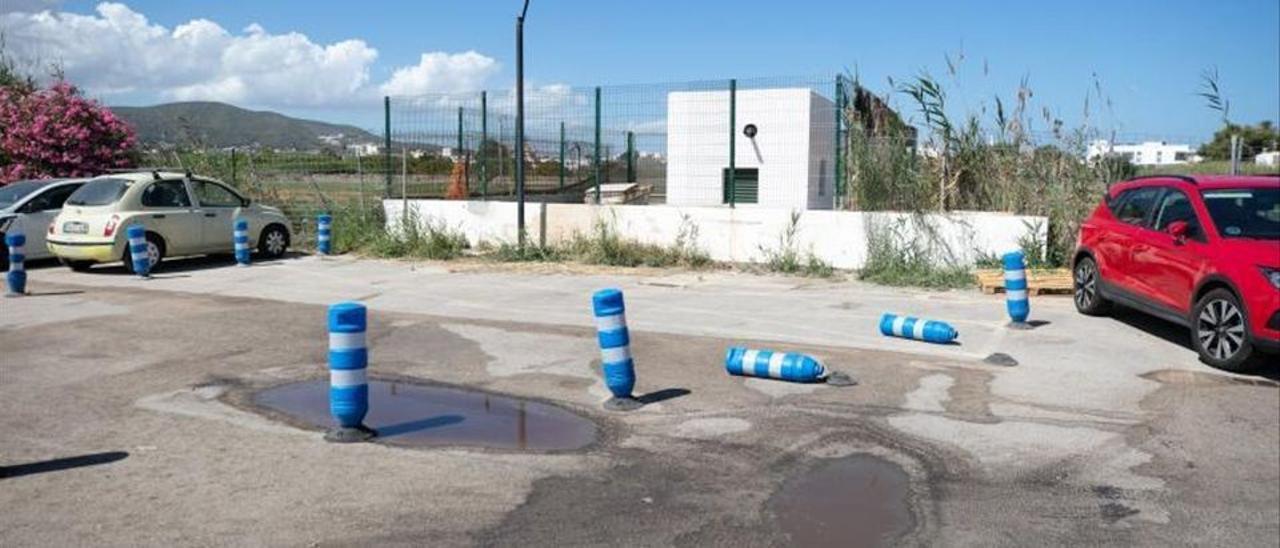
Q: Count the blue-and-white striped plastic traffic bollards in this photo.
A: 9